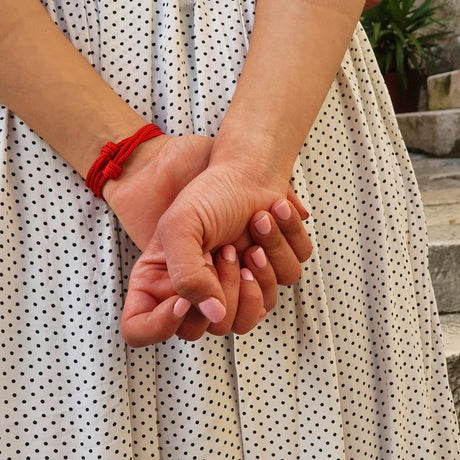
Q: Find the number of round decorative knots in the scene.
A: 2